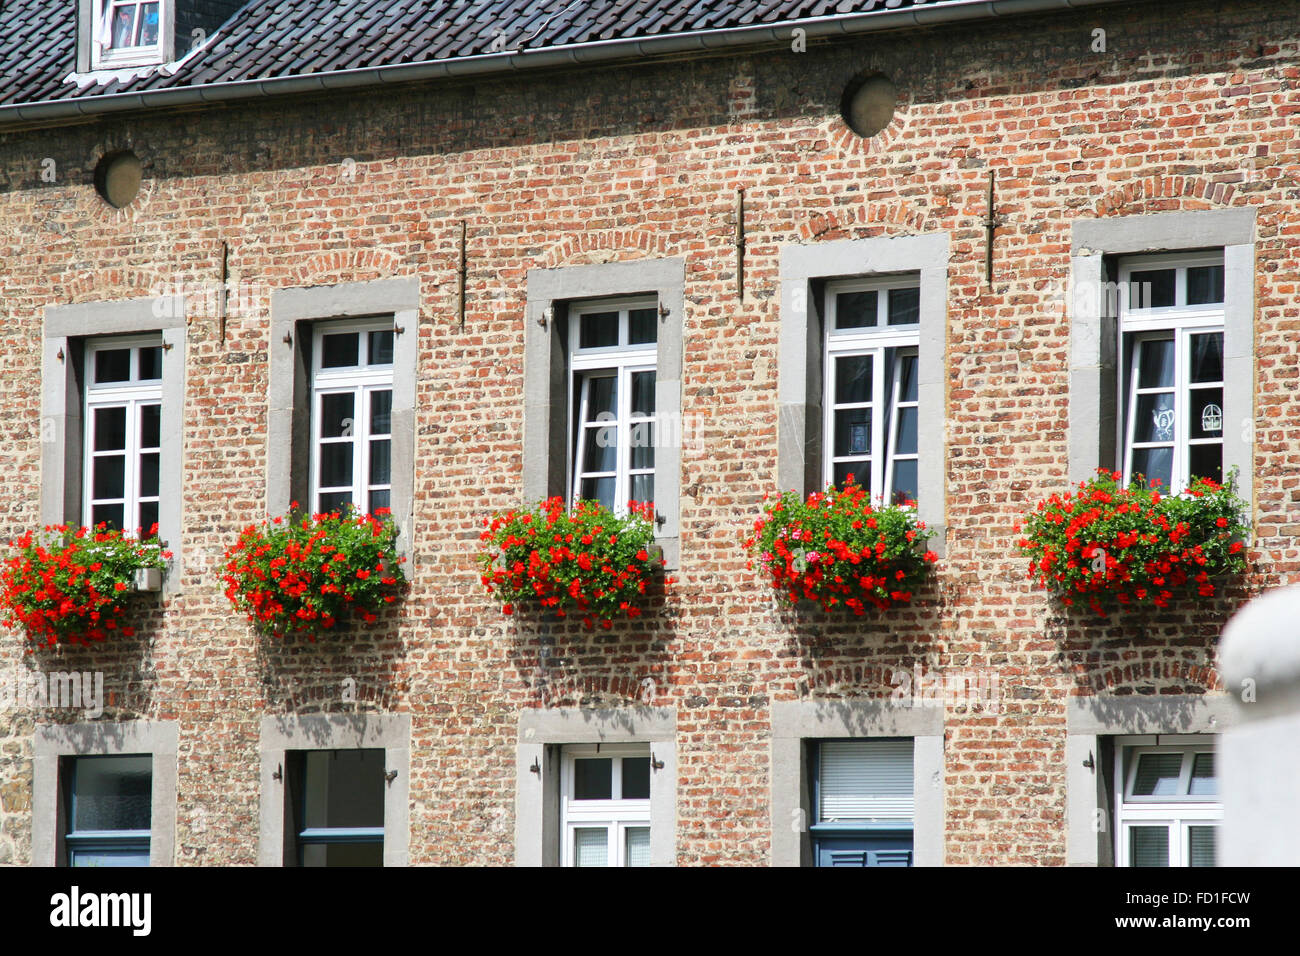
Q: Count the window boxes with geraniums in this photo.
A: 5